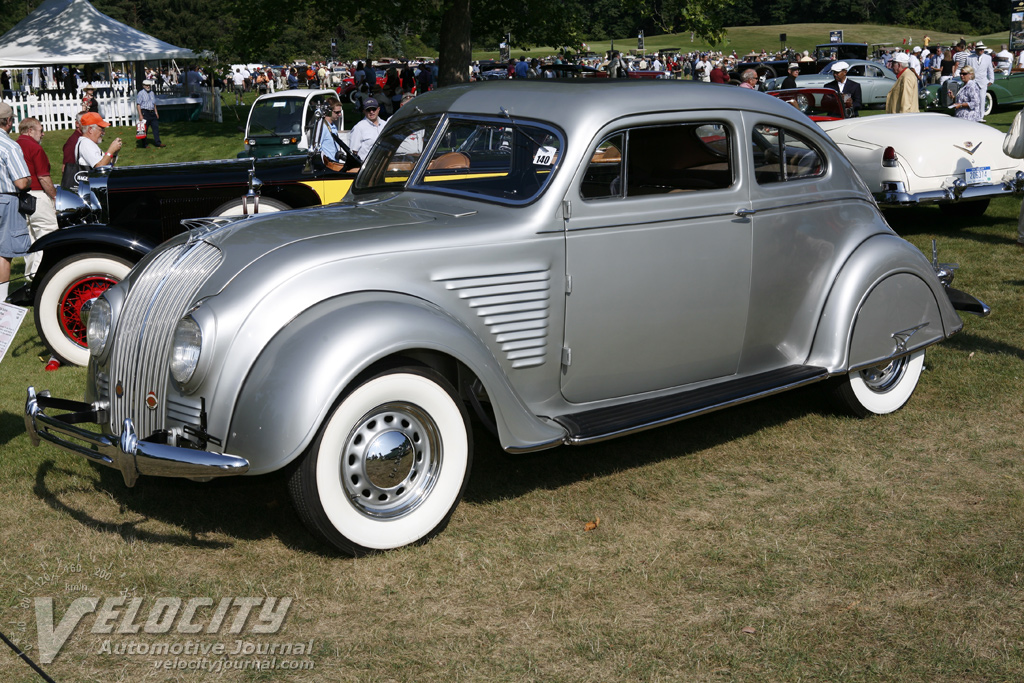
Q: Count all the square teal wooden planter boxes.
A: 0